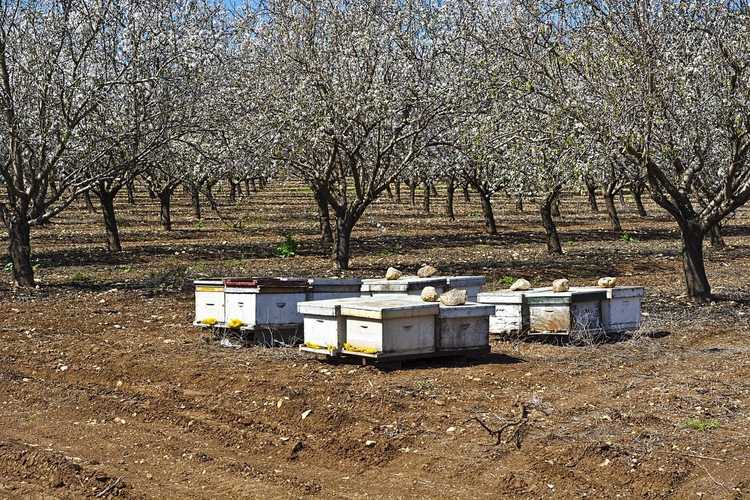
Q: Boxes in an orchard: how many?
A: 11